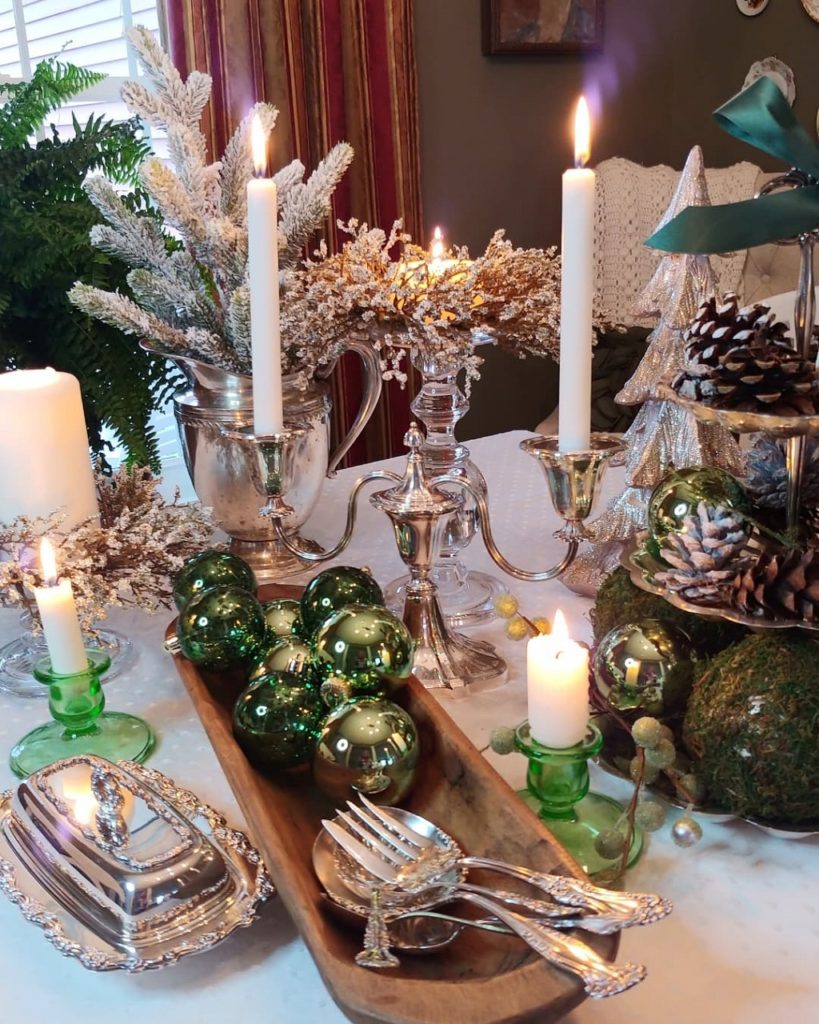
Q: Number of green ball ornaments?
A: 10